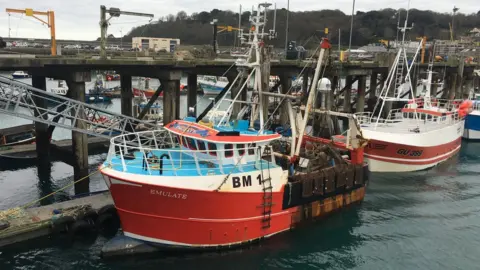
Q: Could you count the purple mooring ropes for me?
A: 0